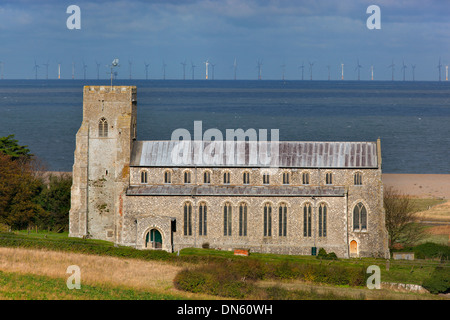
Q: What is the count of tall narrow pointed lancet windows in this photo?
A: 8